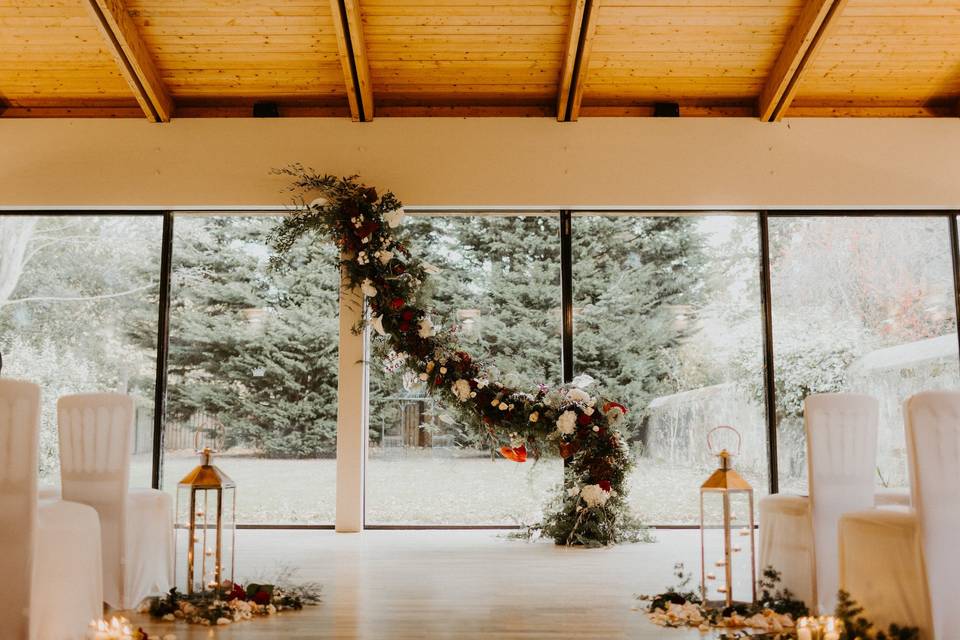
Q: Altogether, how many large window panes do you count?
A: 5